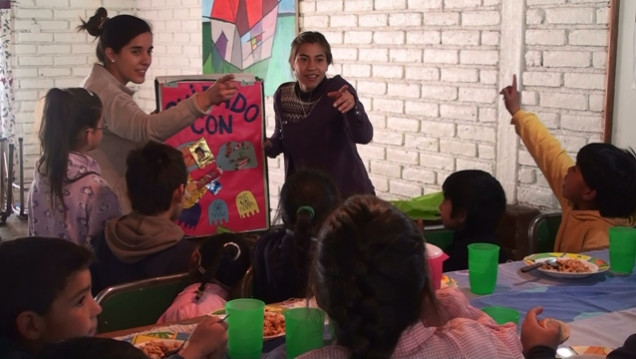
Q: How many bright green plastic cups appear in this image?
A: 5